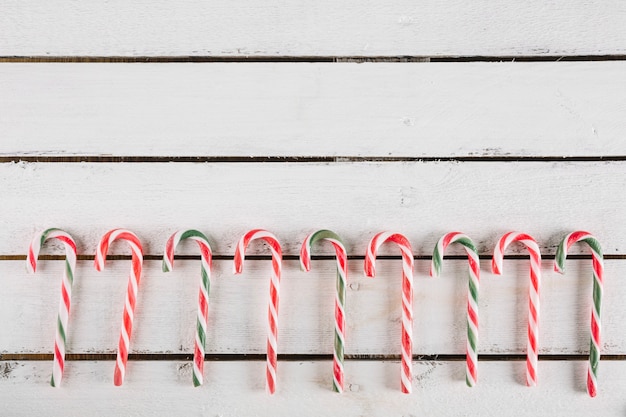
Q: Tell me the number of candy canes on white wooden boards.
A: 9